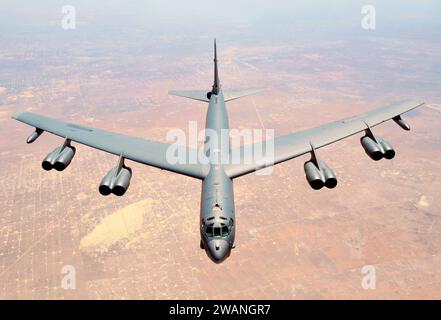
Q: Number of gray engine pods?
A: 4